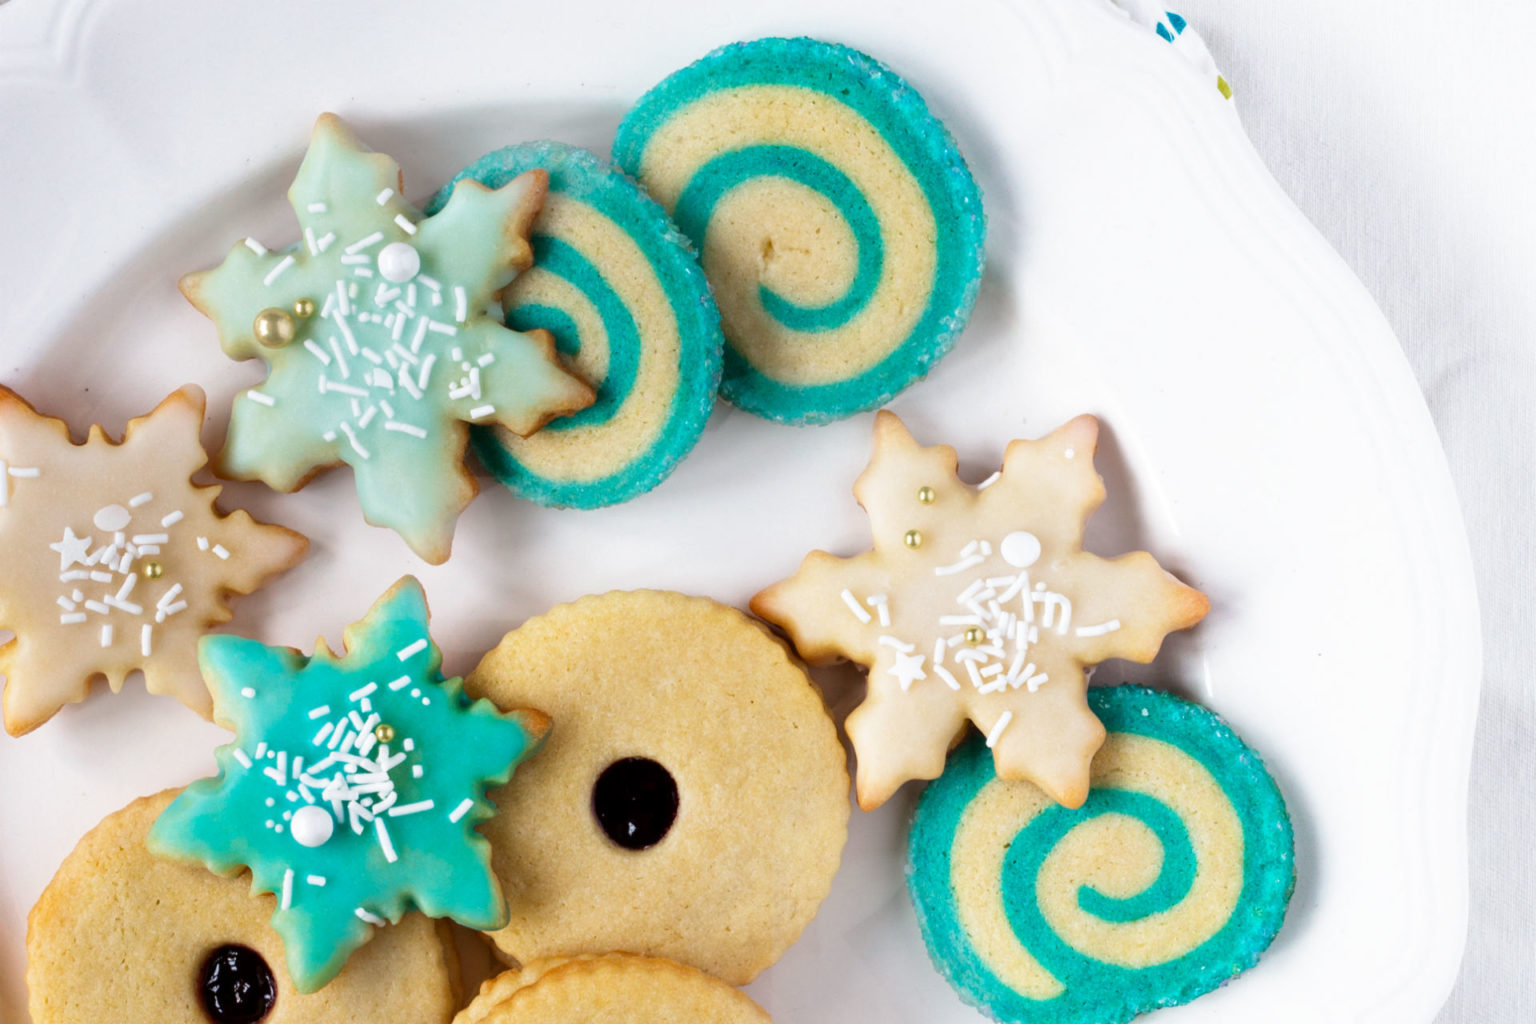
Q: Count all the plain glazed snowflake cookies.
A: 2